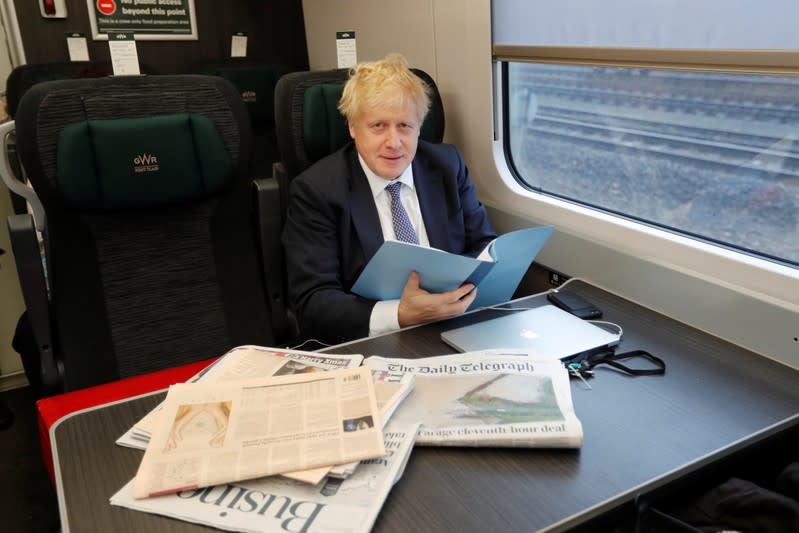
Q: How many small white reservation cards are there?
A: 4